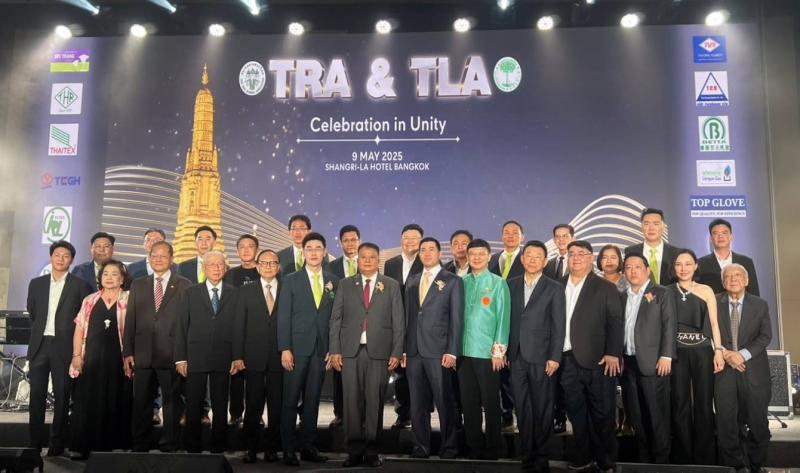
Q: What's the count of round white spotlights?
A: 9